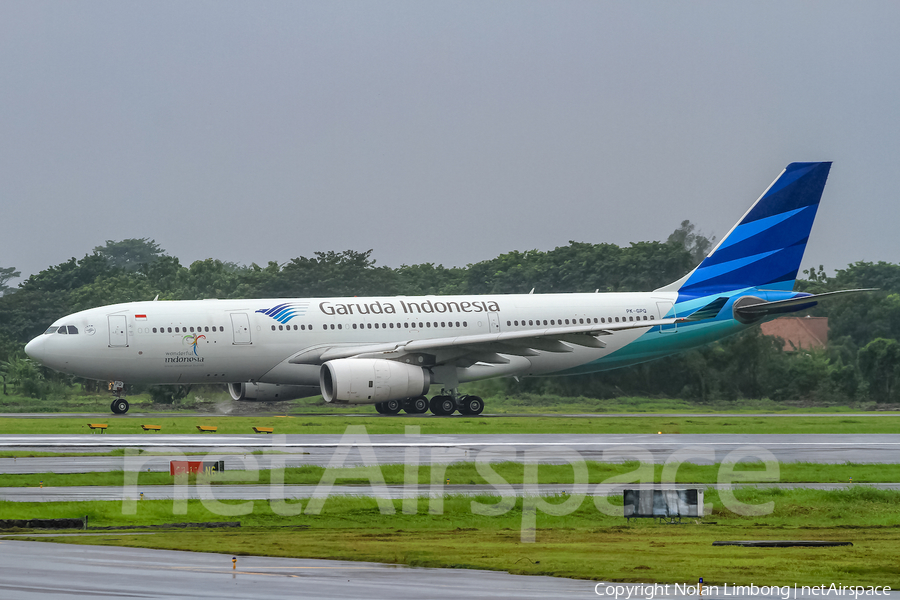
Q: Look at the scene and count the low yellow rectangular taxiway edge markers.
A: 4